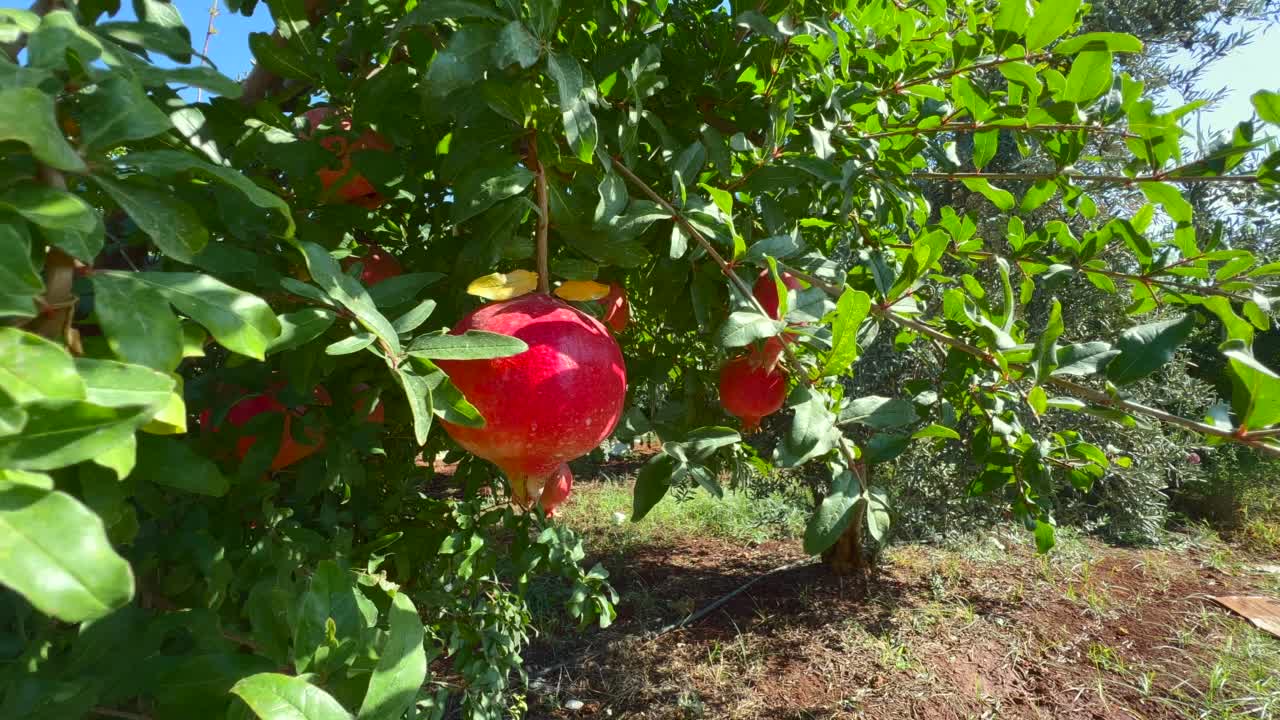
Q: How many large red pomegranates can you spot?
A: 1